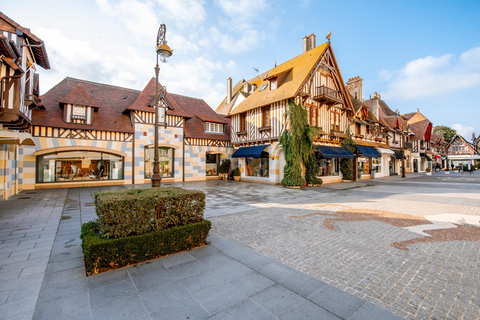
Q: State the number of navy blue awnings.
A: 3